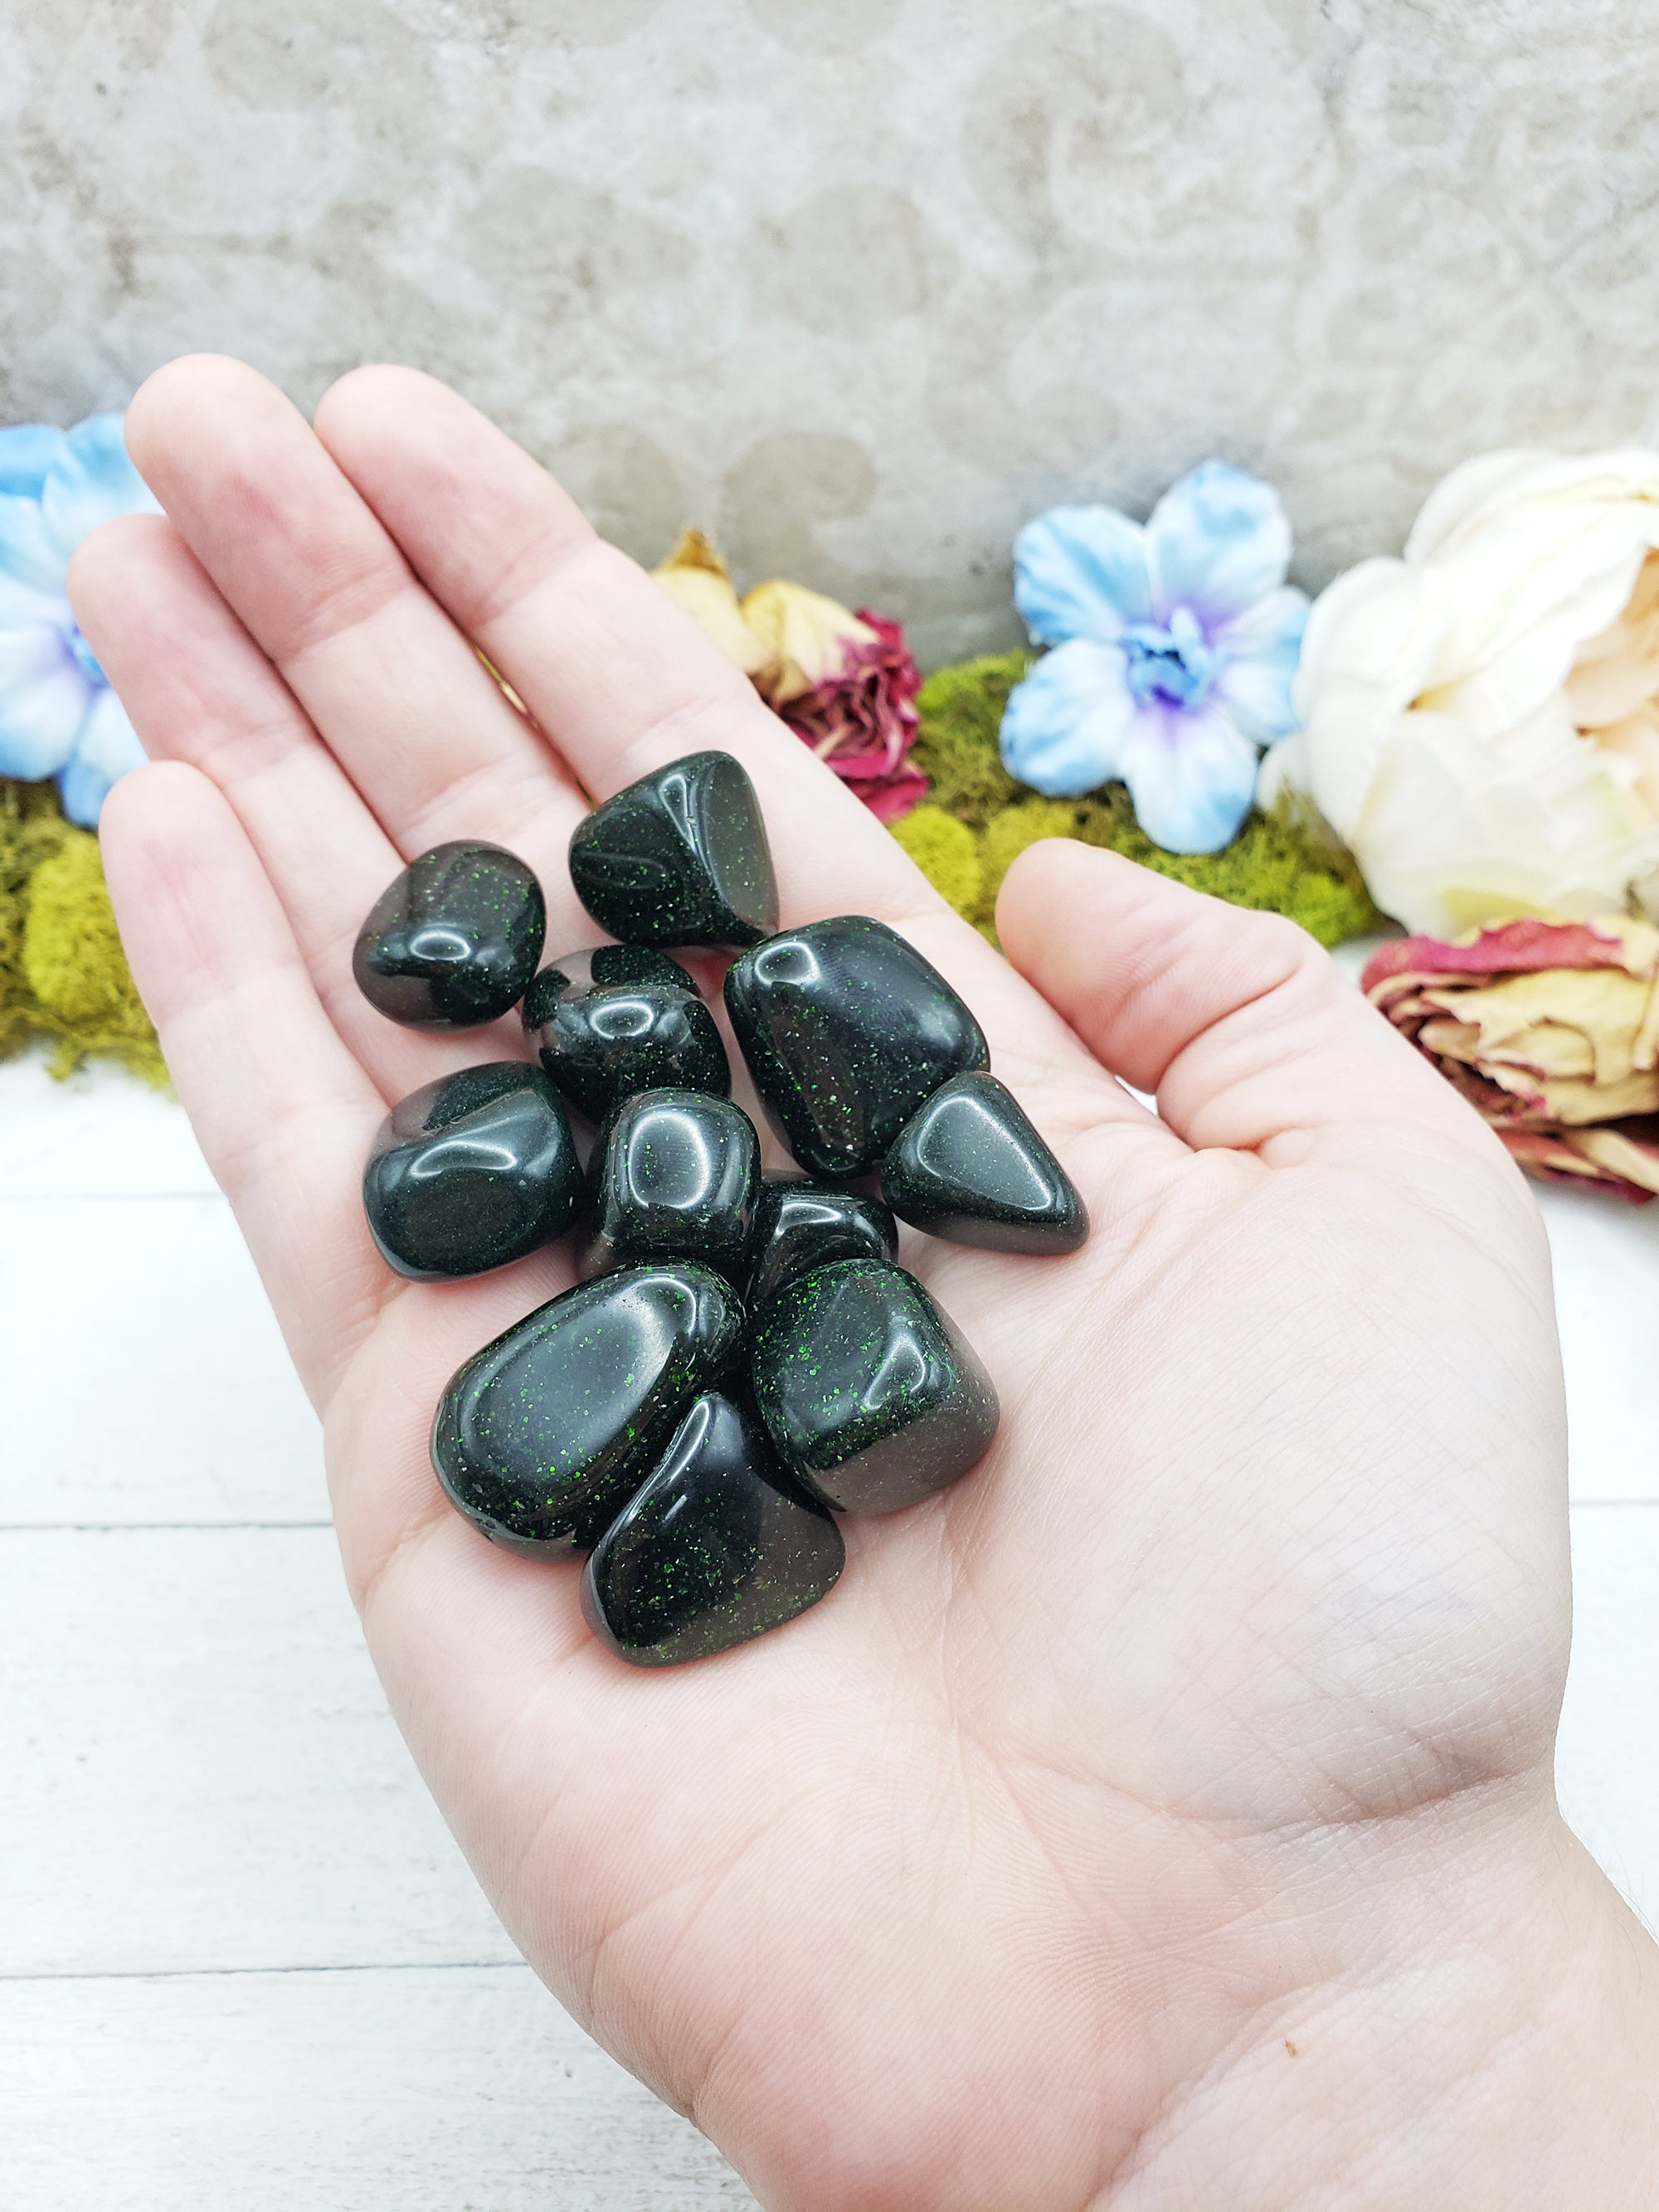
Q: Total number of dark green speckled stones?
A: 11